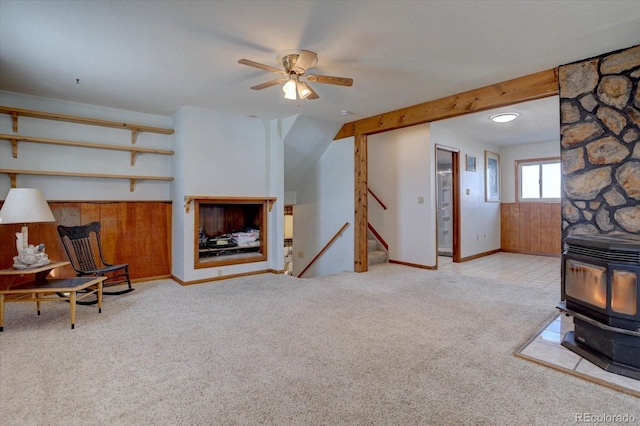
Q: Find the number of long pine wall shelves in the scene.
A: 3